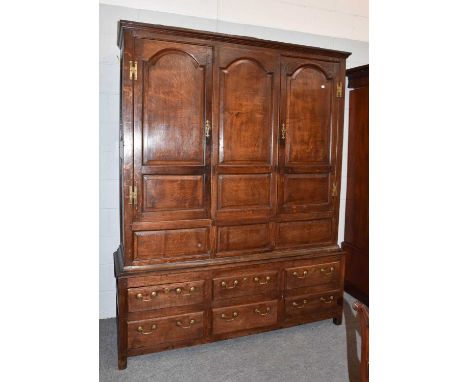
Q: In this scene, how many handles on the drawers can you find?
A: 12